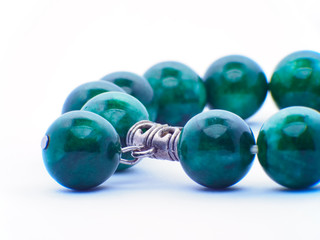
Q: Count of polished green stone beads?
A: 9